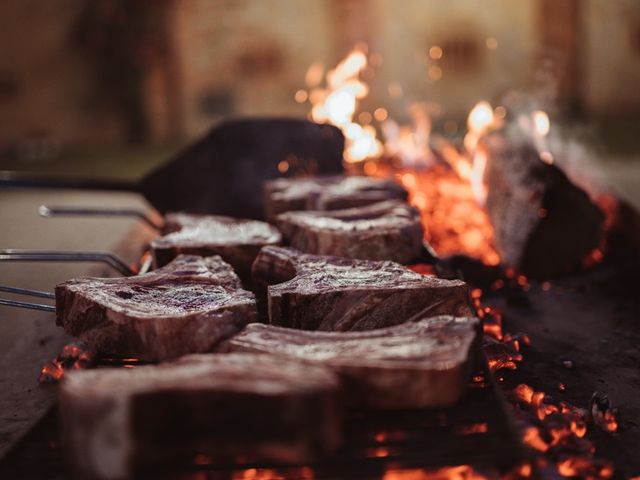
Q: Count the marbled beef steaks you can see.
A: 7